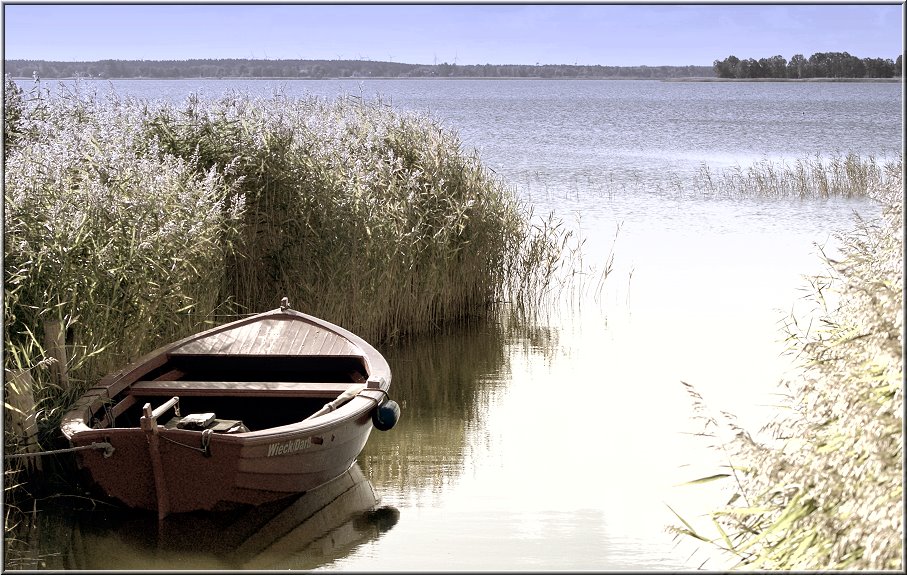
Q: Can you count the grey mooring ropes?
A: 1